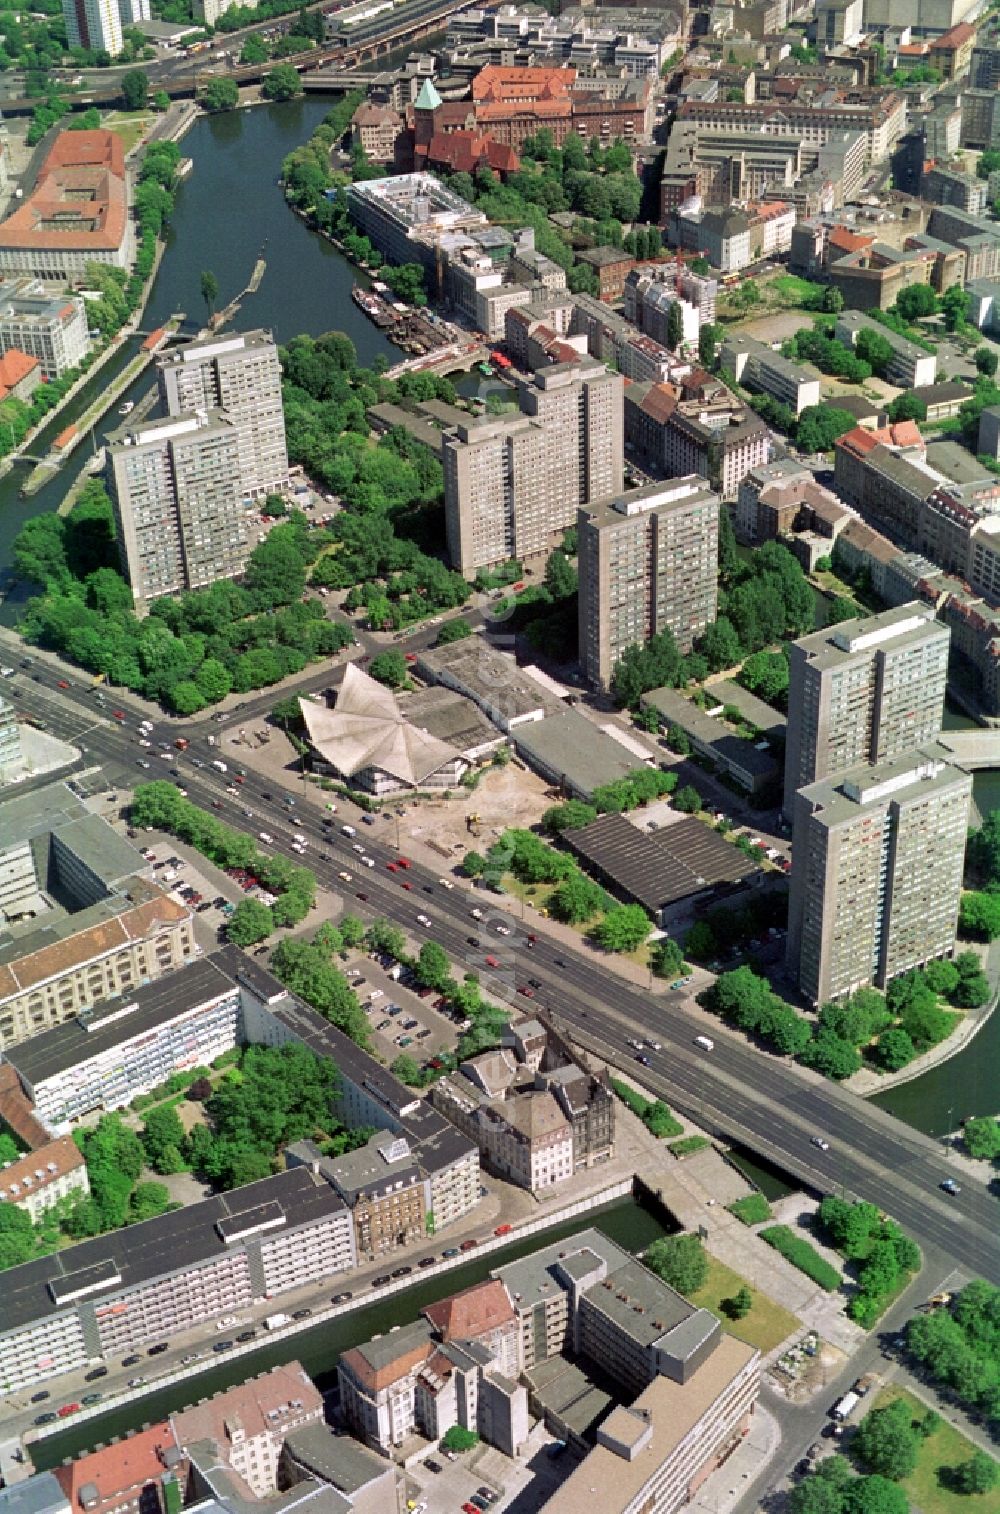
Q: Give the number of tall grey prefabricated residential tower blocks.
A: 6